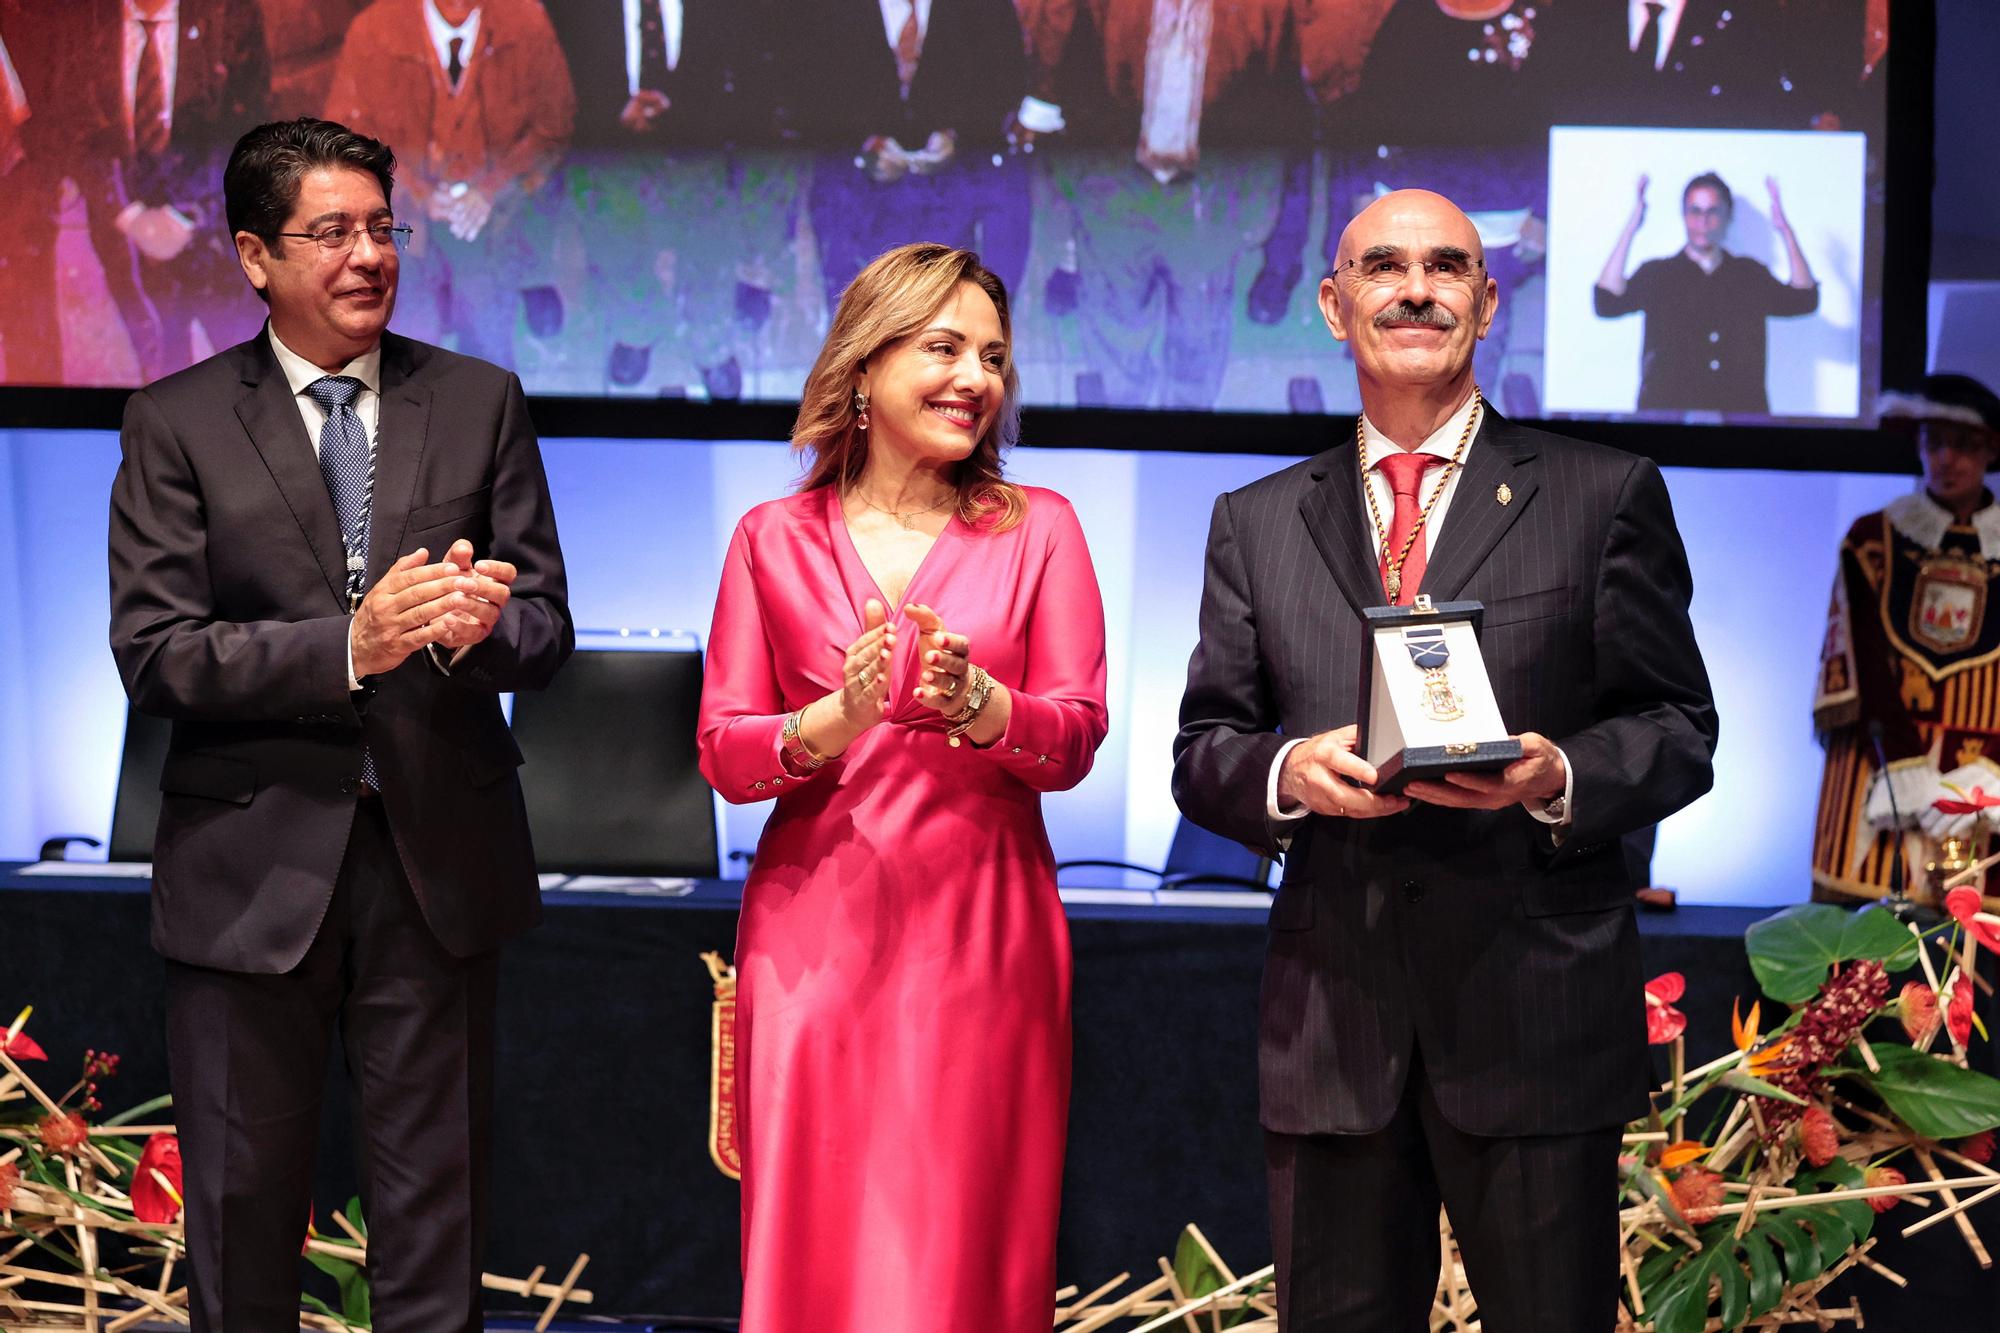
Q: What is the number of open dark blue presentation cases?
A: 1